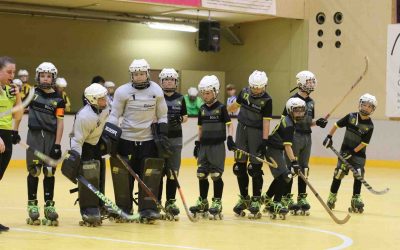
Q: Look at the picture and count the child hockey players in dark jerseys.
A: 7